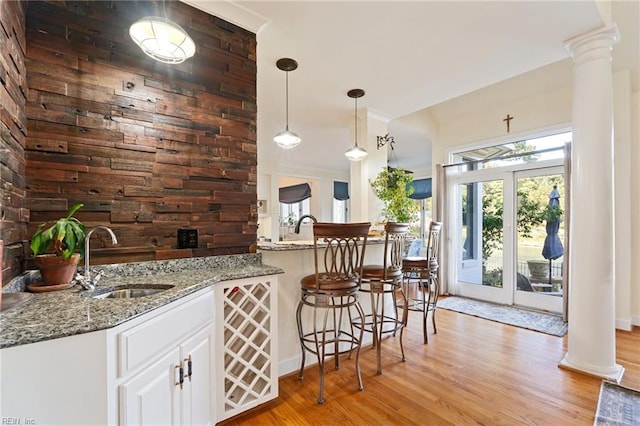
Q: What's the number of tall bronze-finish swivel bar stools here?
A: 3